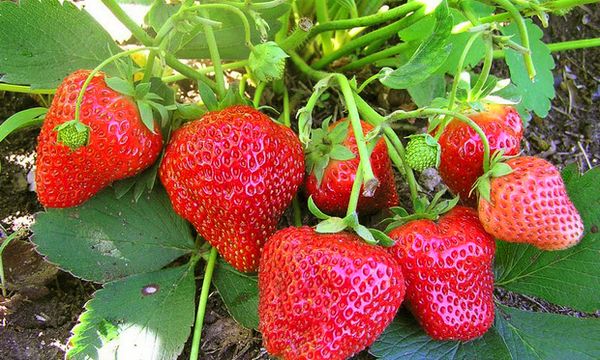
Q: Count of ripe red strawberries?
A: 7